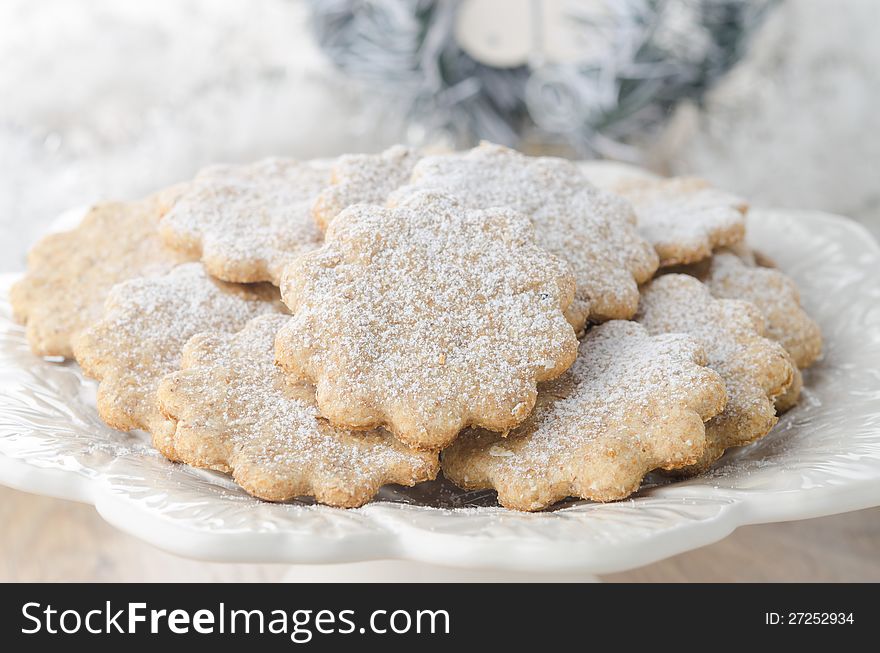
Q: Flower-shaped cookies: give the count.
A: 11